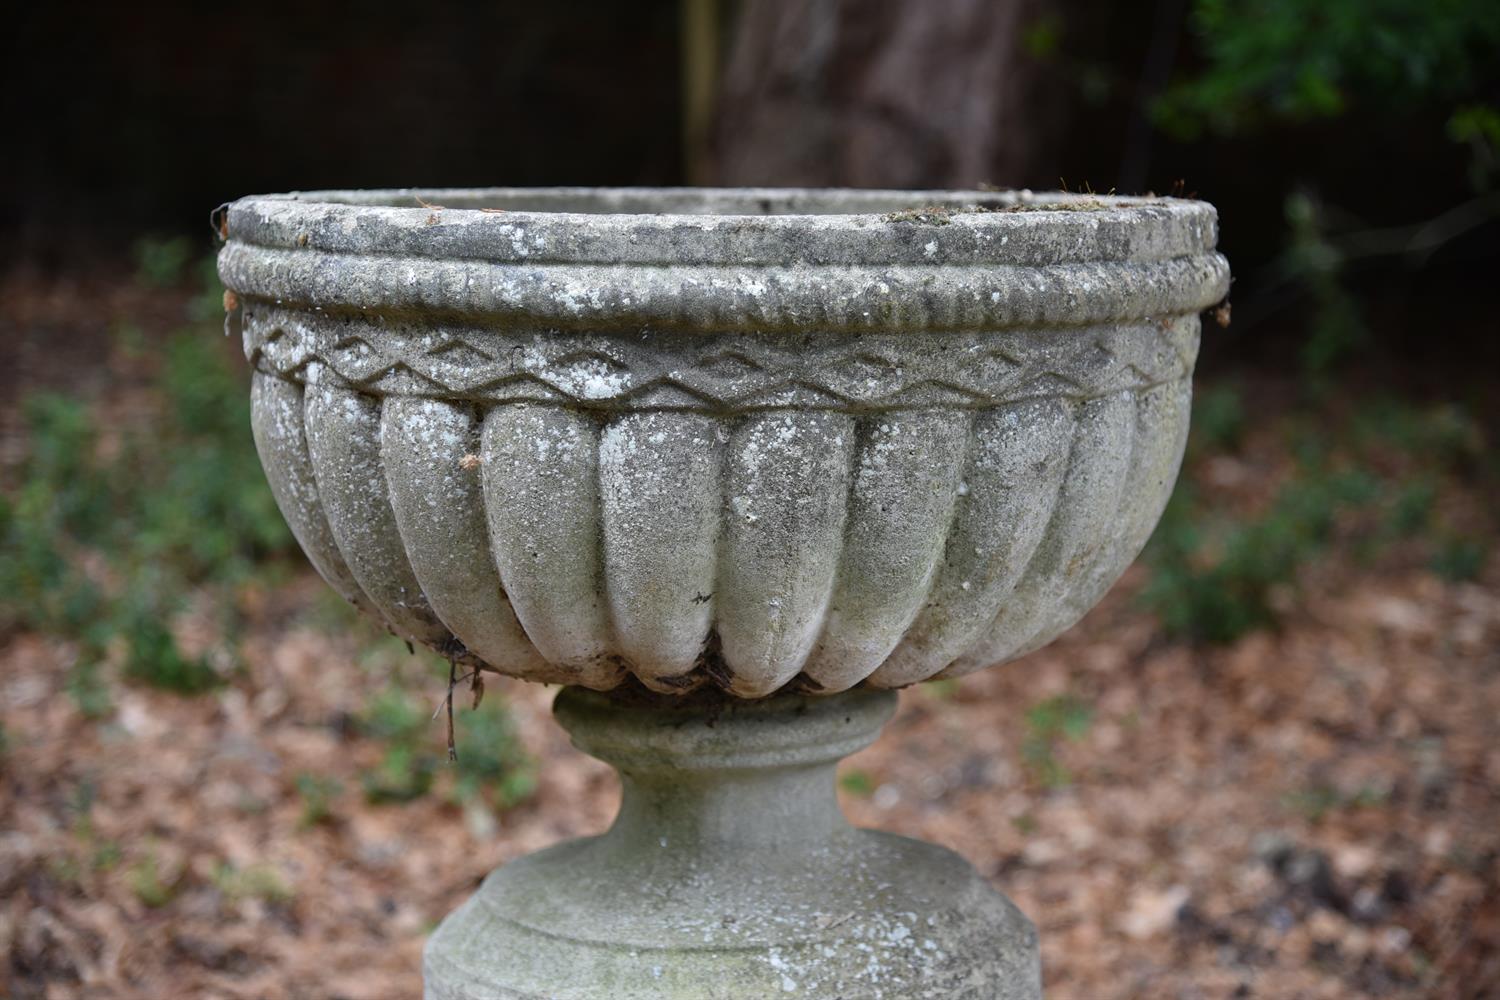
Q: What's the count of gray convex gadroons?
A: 10